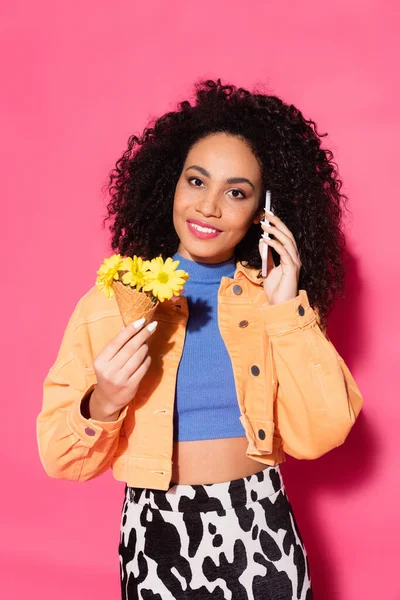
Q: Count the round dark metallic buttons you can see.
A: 6